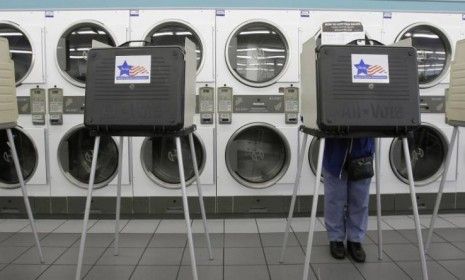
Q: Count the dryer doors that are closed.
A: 12